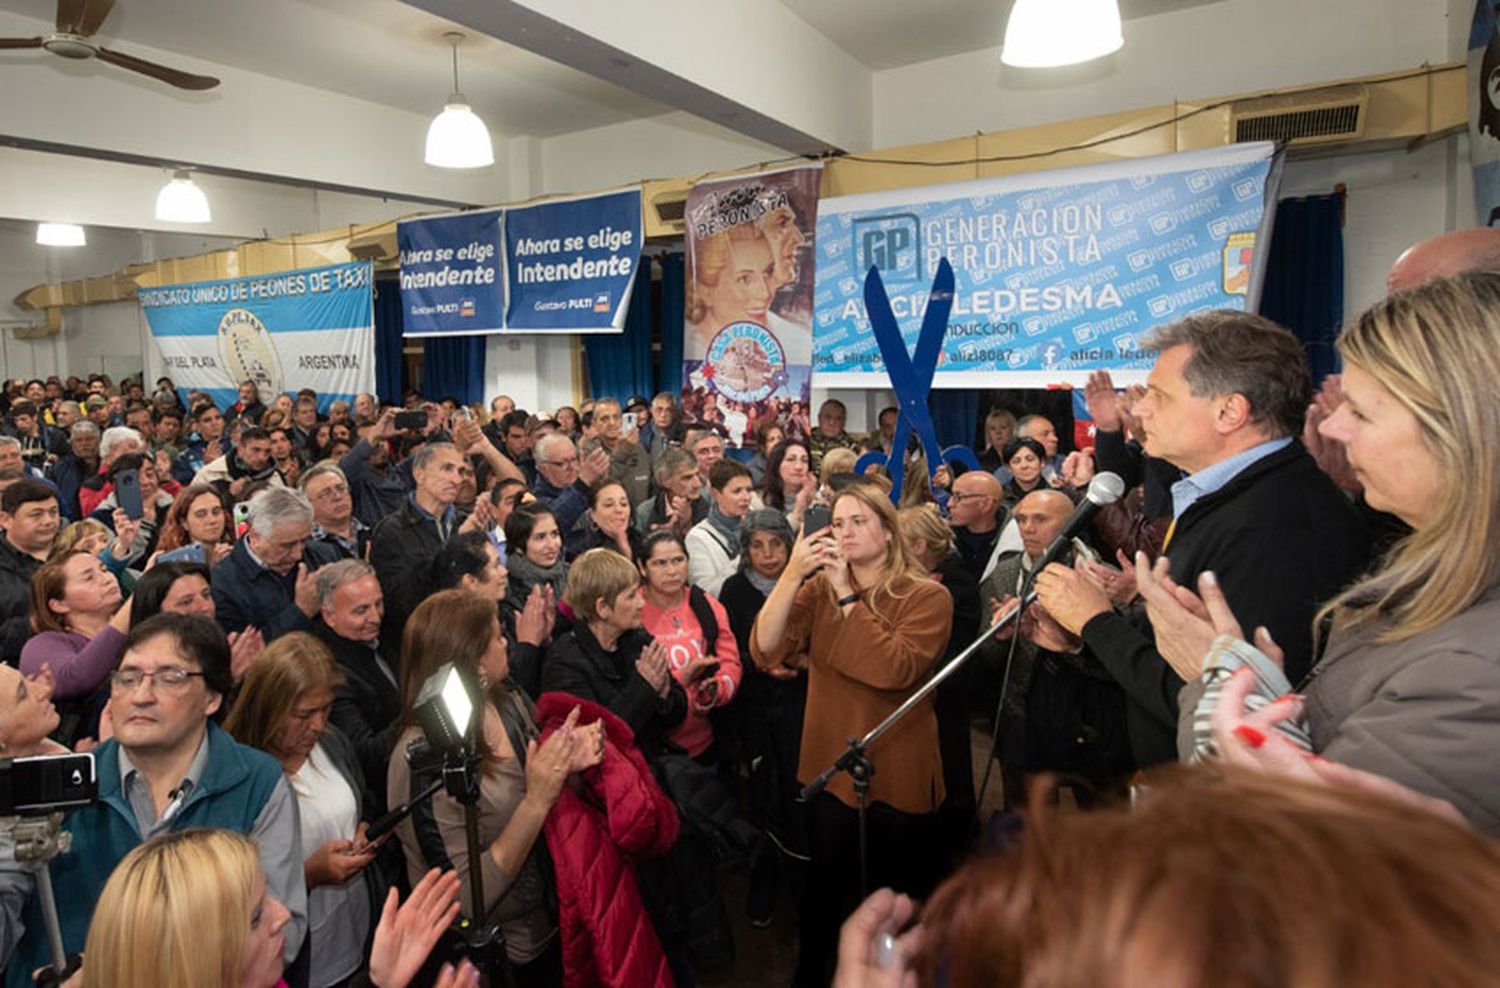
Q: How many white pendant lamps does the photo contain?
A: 4